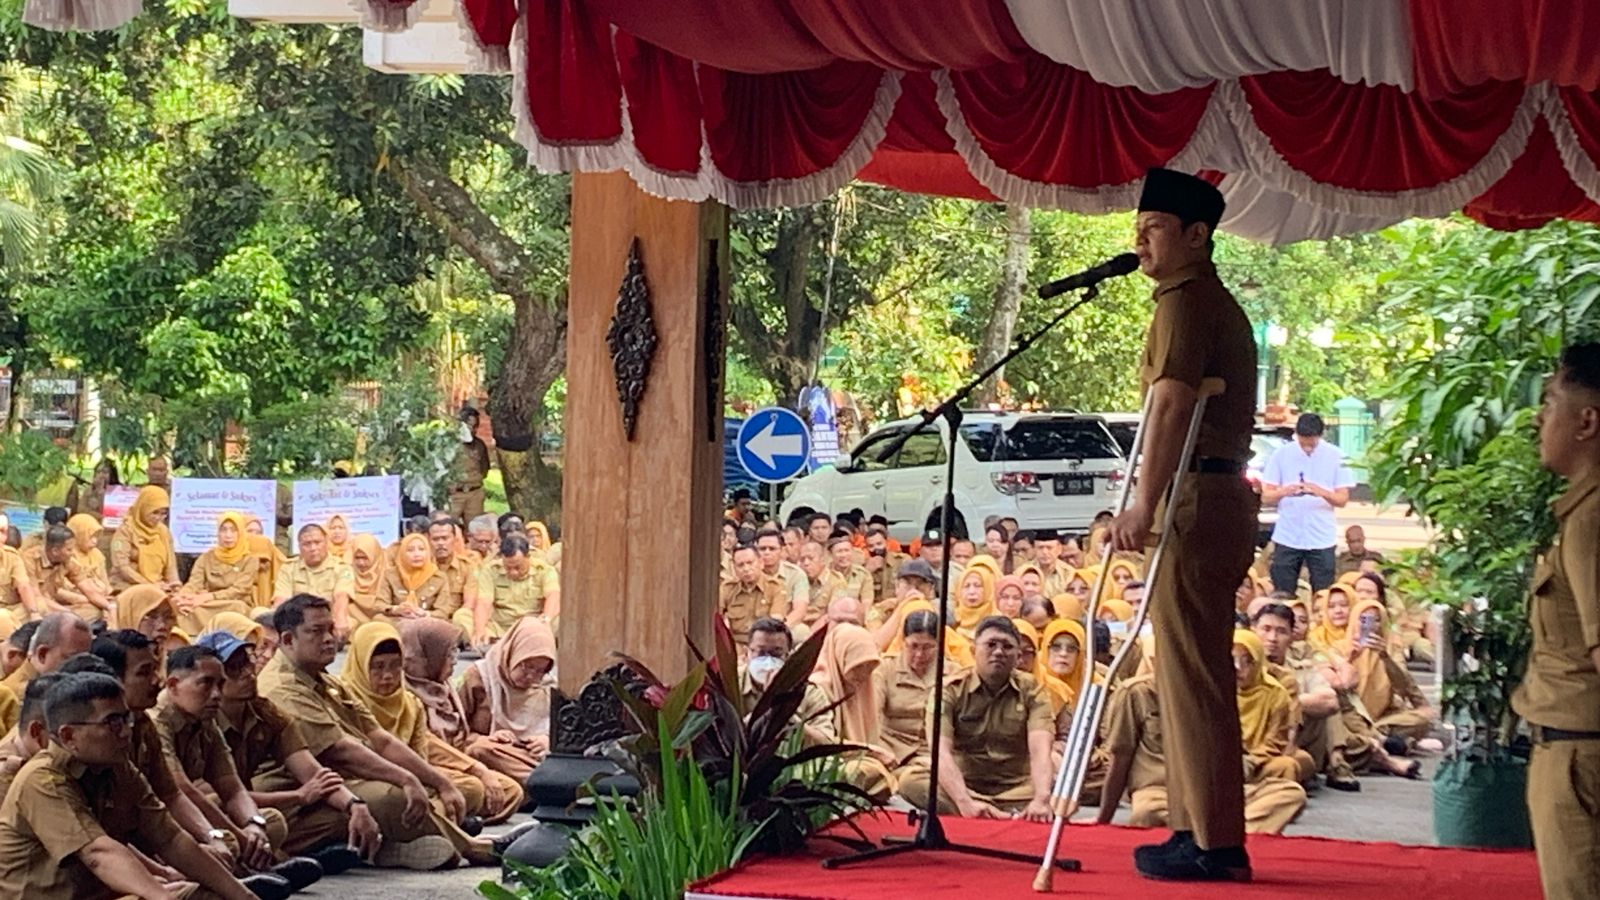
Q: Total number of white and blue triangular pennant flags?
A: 0